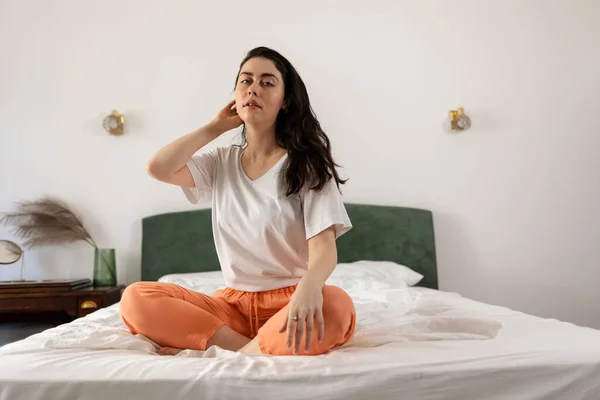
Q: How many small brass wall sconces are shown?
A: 2